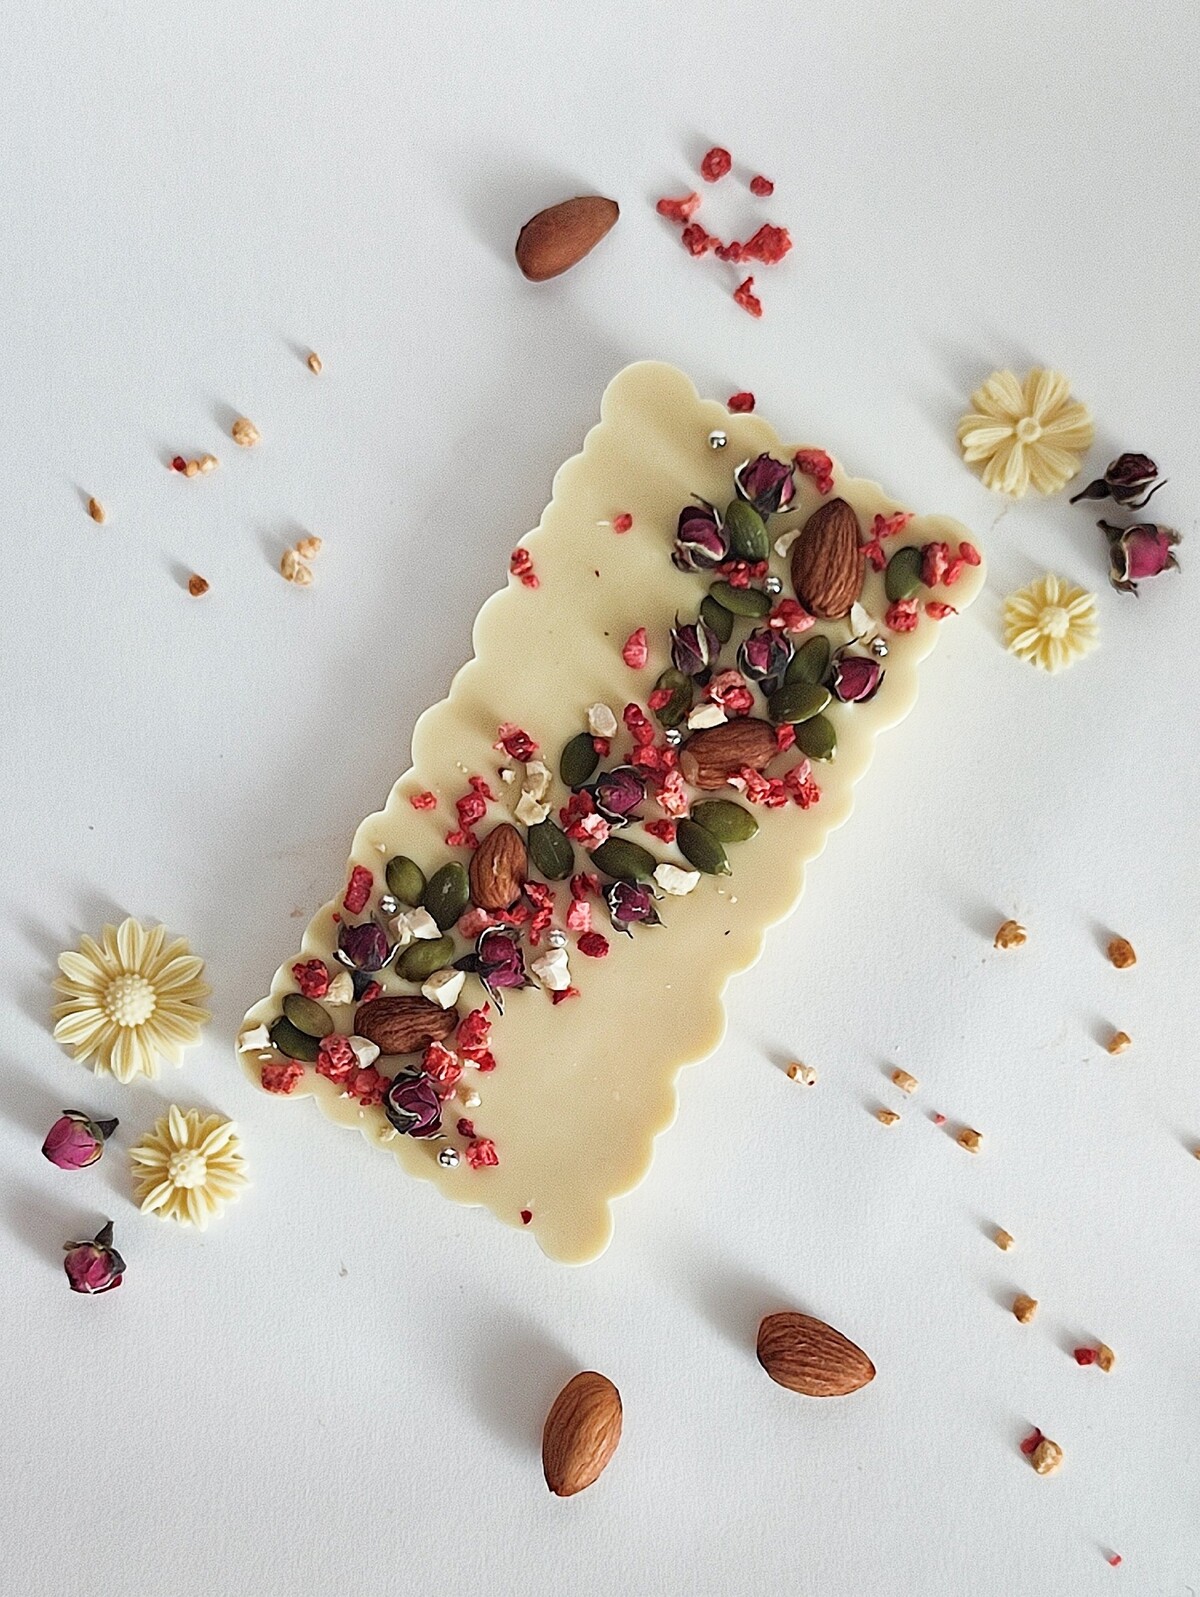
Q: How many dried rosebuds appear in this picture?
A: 14